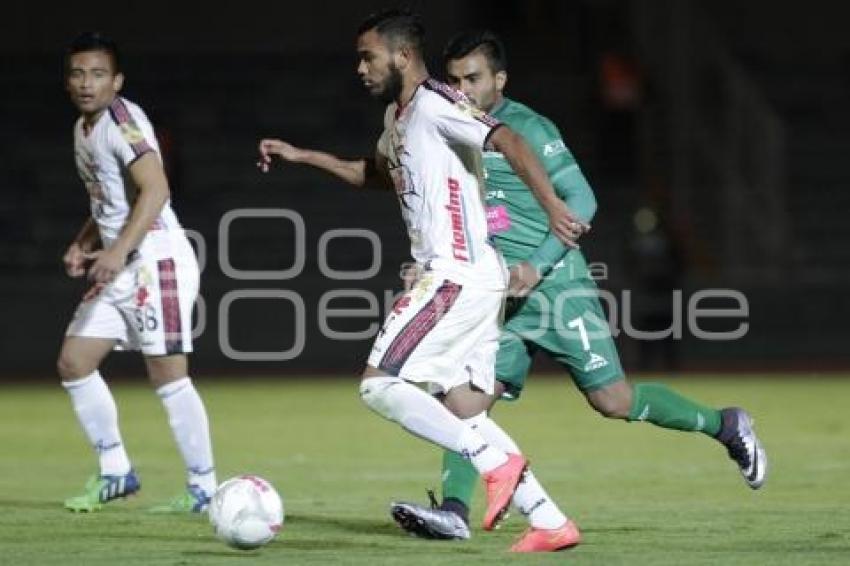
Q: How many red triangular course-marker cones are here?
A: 0